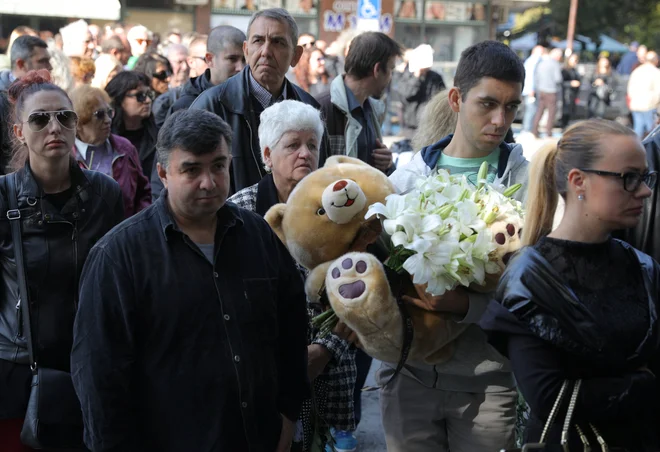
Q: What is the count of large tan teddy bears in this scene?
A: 1